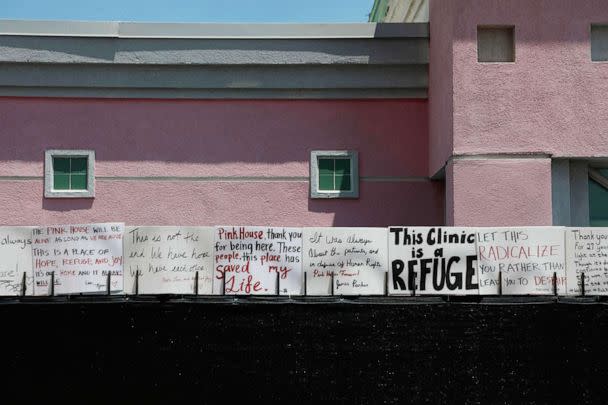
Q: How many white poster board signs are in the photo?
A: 8